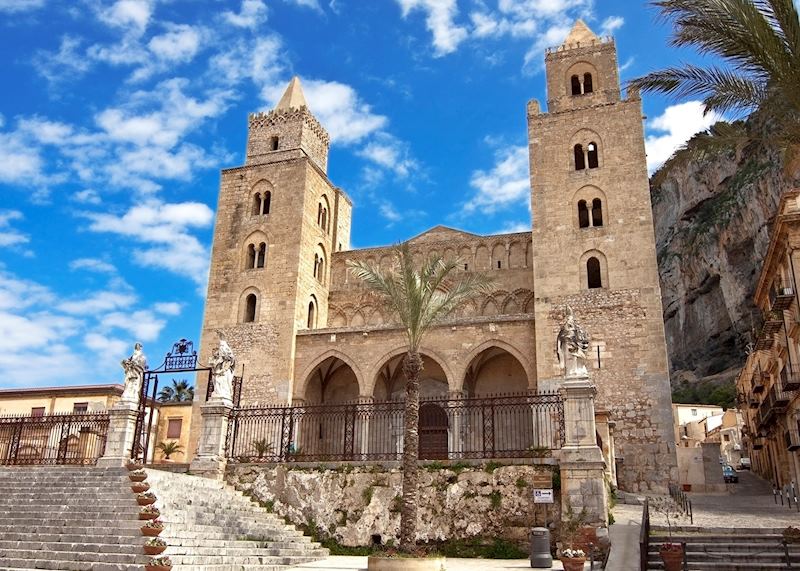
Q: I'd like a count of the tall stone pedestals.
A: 3